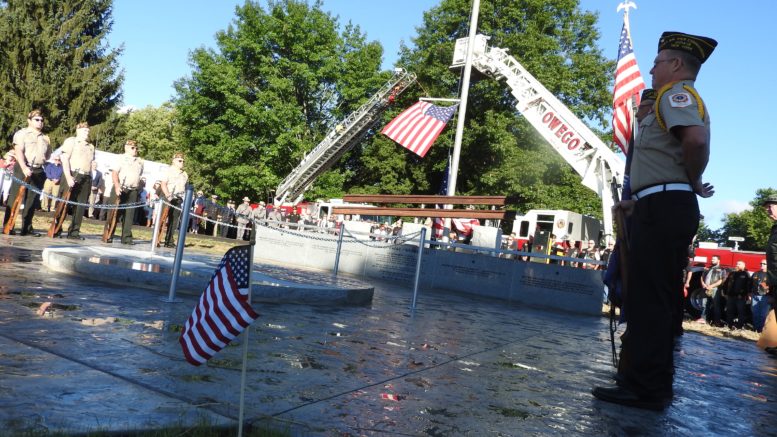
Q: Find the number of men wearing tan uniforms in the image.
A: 5